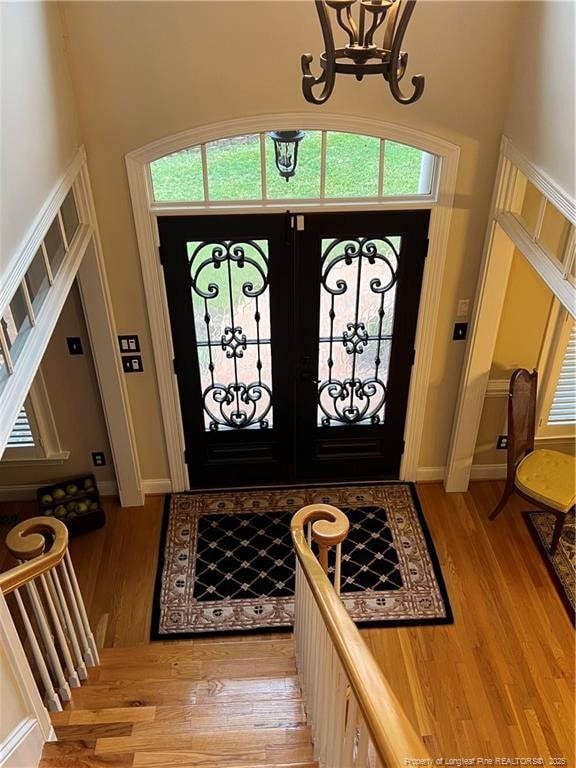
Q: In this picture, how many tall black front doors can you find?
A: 2